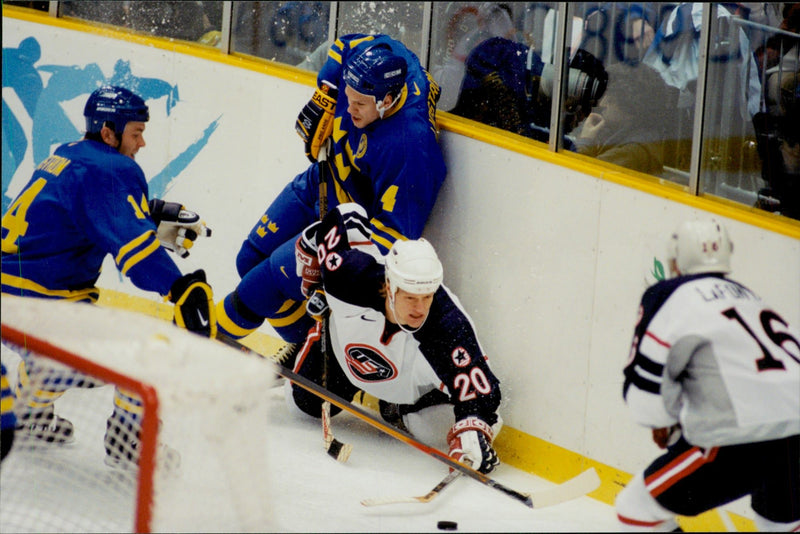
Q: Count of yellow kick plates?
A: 1